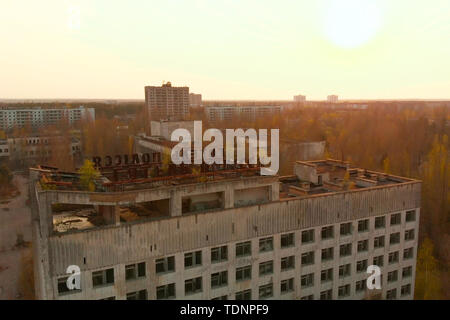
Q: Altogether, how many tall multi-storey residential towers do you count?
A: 4